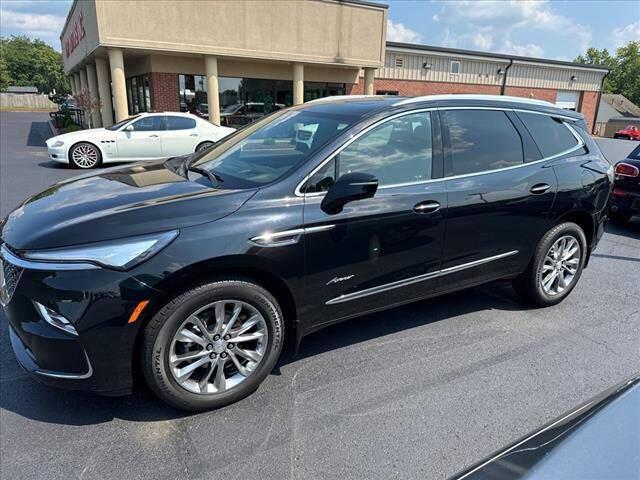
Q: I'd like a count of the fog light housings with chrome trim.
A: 1